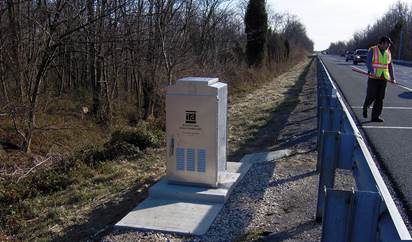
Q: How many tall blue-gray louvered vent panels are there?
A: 3